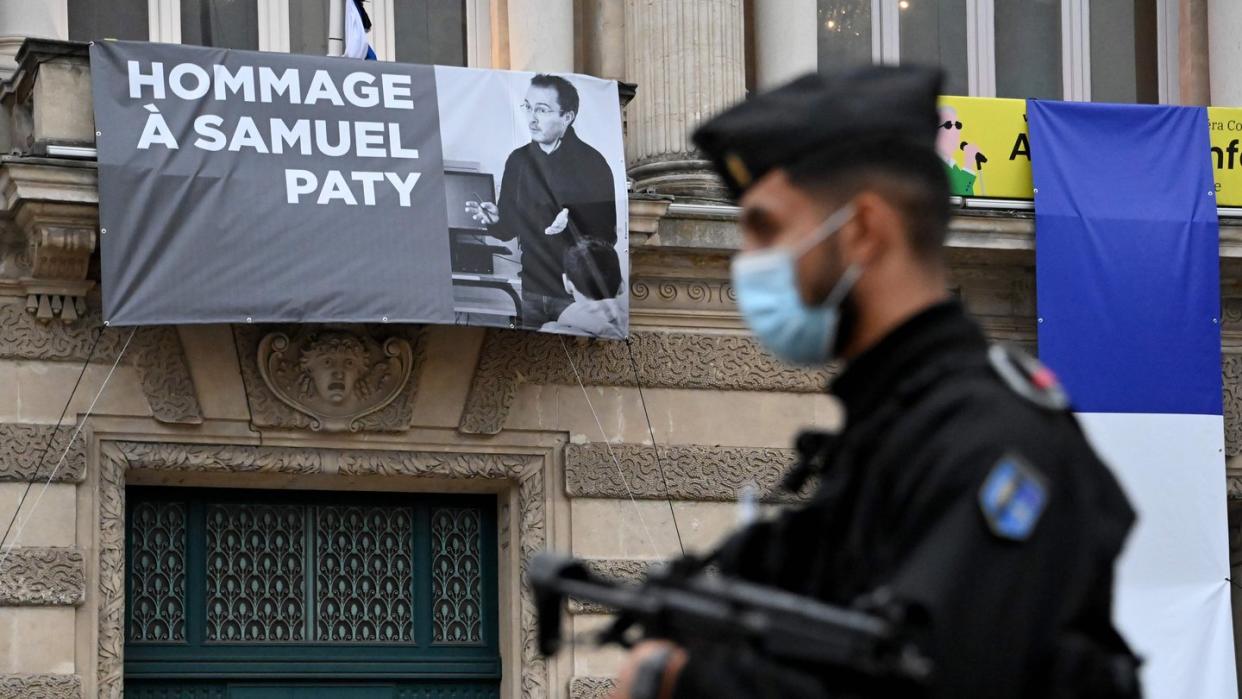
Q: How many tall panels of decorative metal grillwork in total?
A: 4